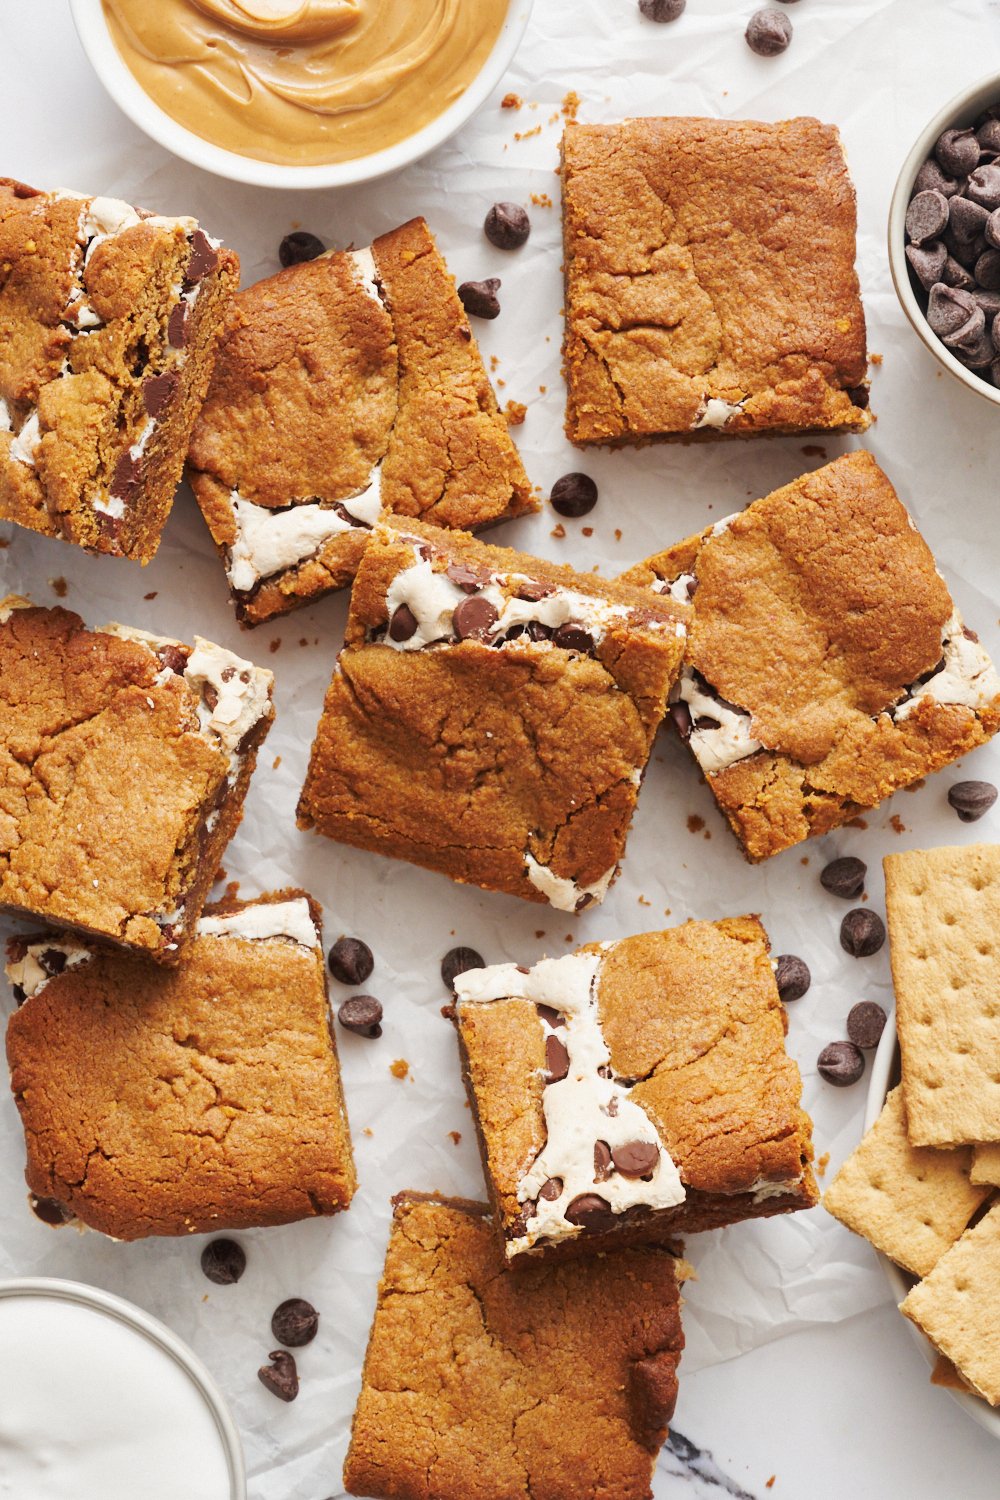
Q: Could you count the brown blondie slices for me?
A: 9